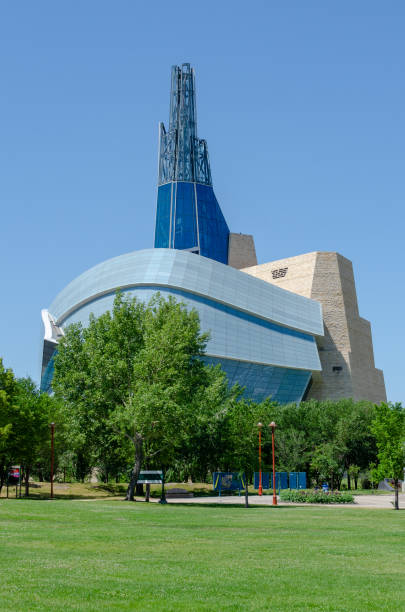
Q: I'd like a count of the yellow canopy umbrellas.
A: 0